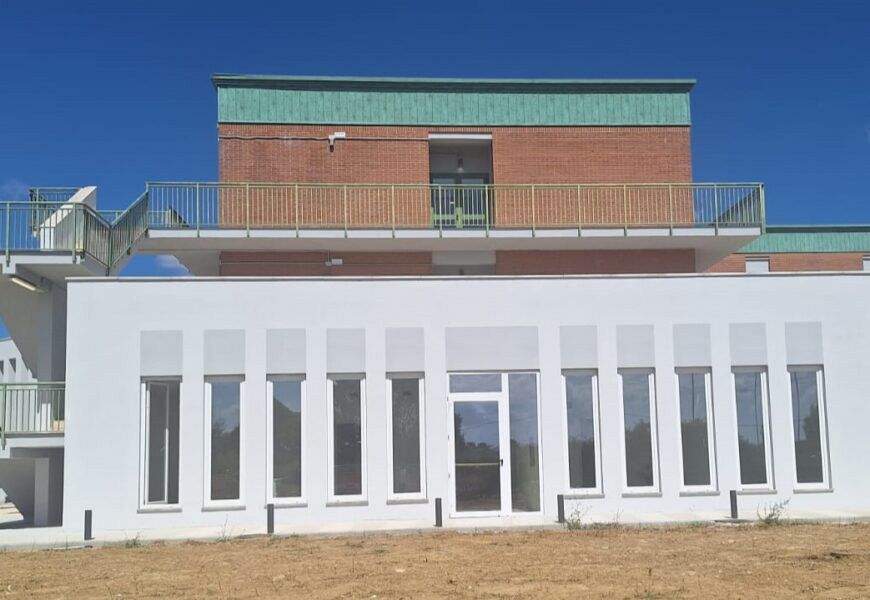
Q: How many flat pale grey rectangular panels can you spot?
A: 11